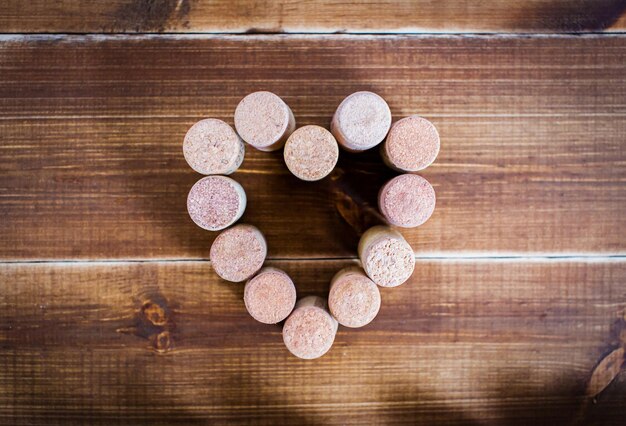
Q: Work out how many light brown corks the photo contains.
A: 12